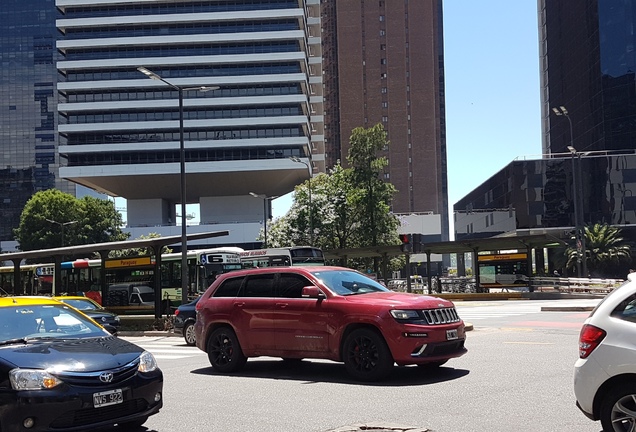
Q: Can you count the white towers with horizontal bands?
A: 1